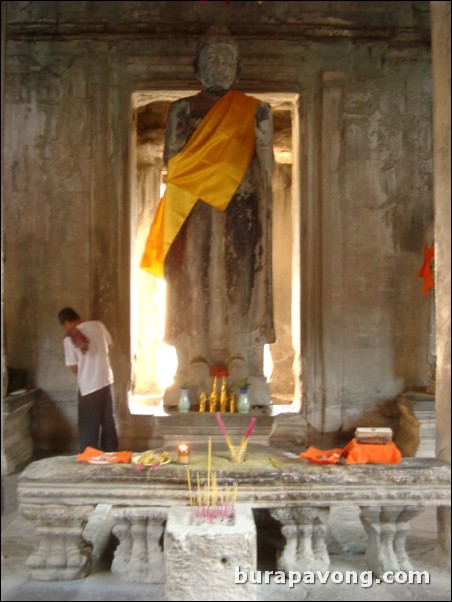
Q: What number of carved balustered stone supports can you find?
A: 4